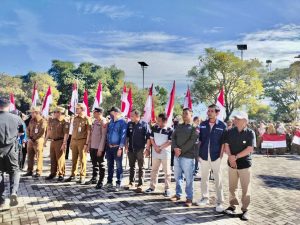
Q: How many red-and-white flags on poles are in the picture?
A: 12